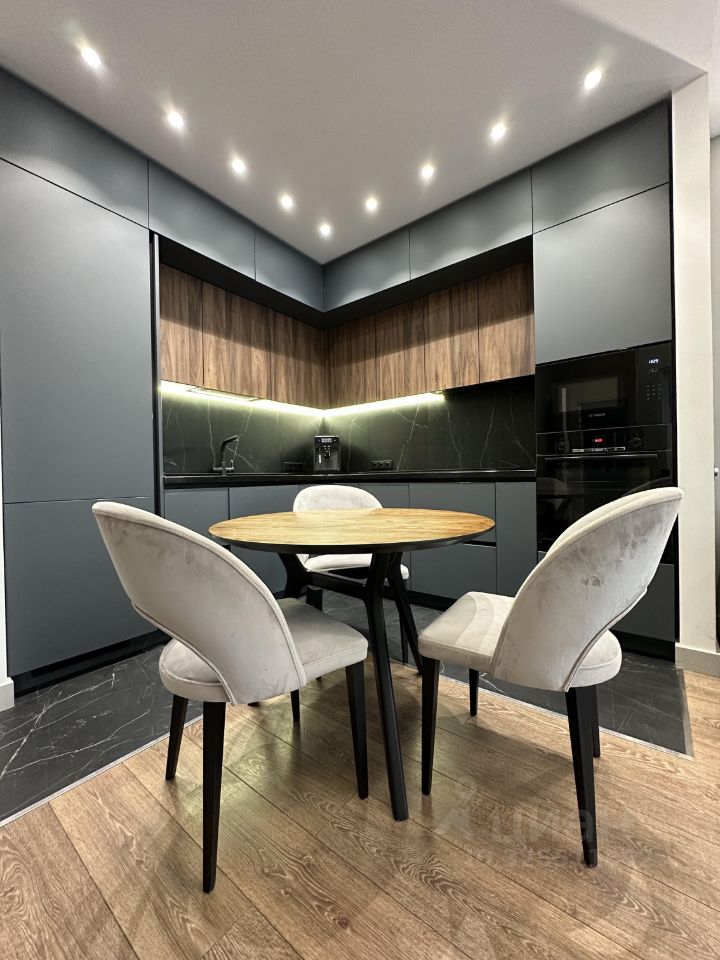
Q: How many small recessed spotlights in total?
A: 9